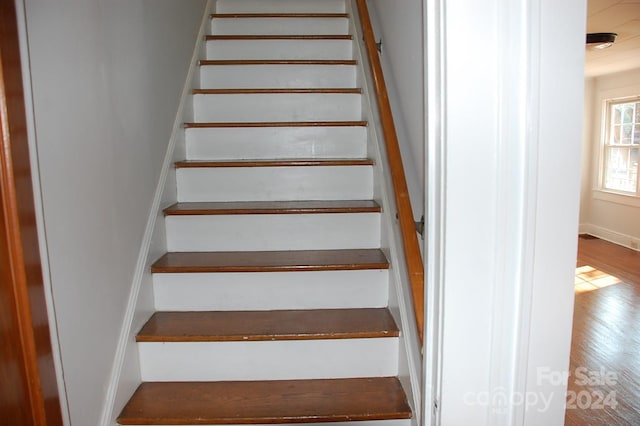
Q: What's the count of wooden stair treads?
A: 10